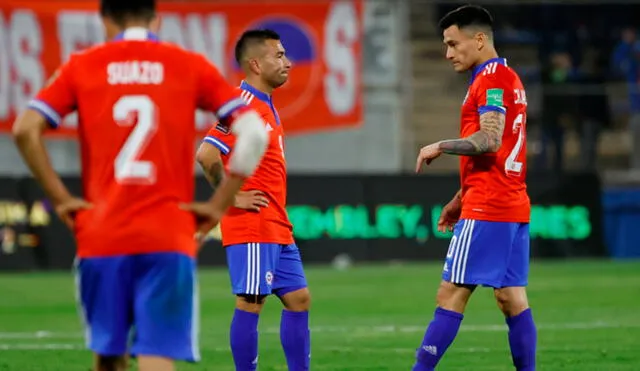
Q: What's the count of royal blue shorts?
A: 3